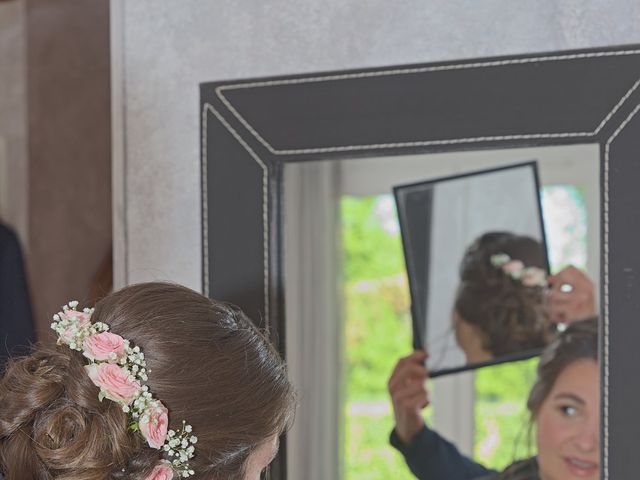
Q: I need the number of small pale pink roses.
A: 5